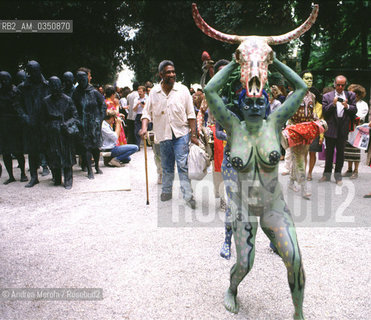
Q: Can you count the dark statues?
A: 6